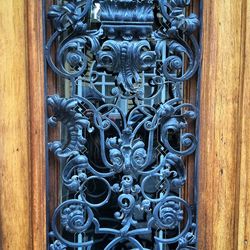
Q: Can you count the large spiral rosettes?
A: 2